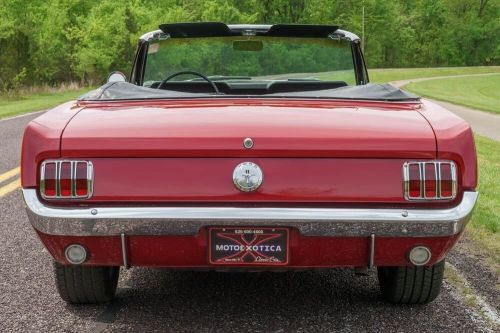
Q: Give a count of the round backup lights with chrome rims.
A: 2